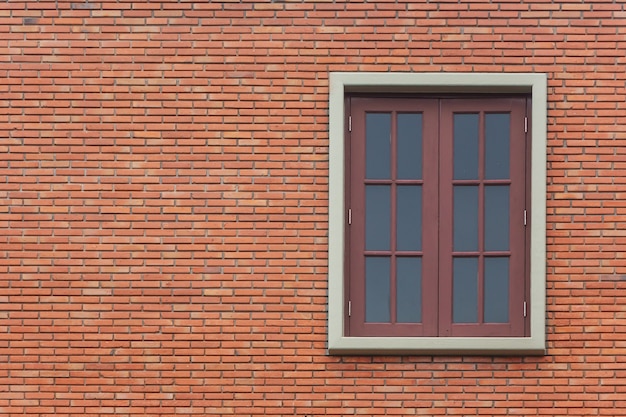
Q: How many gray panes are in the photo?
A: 12